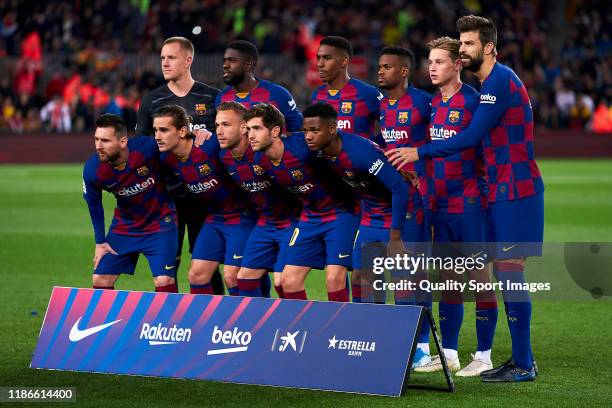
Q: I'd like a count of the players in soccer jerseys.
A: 11